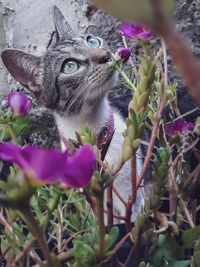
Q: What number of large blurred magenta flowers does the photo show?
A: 2